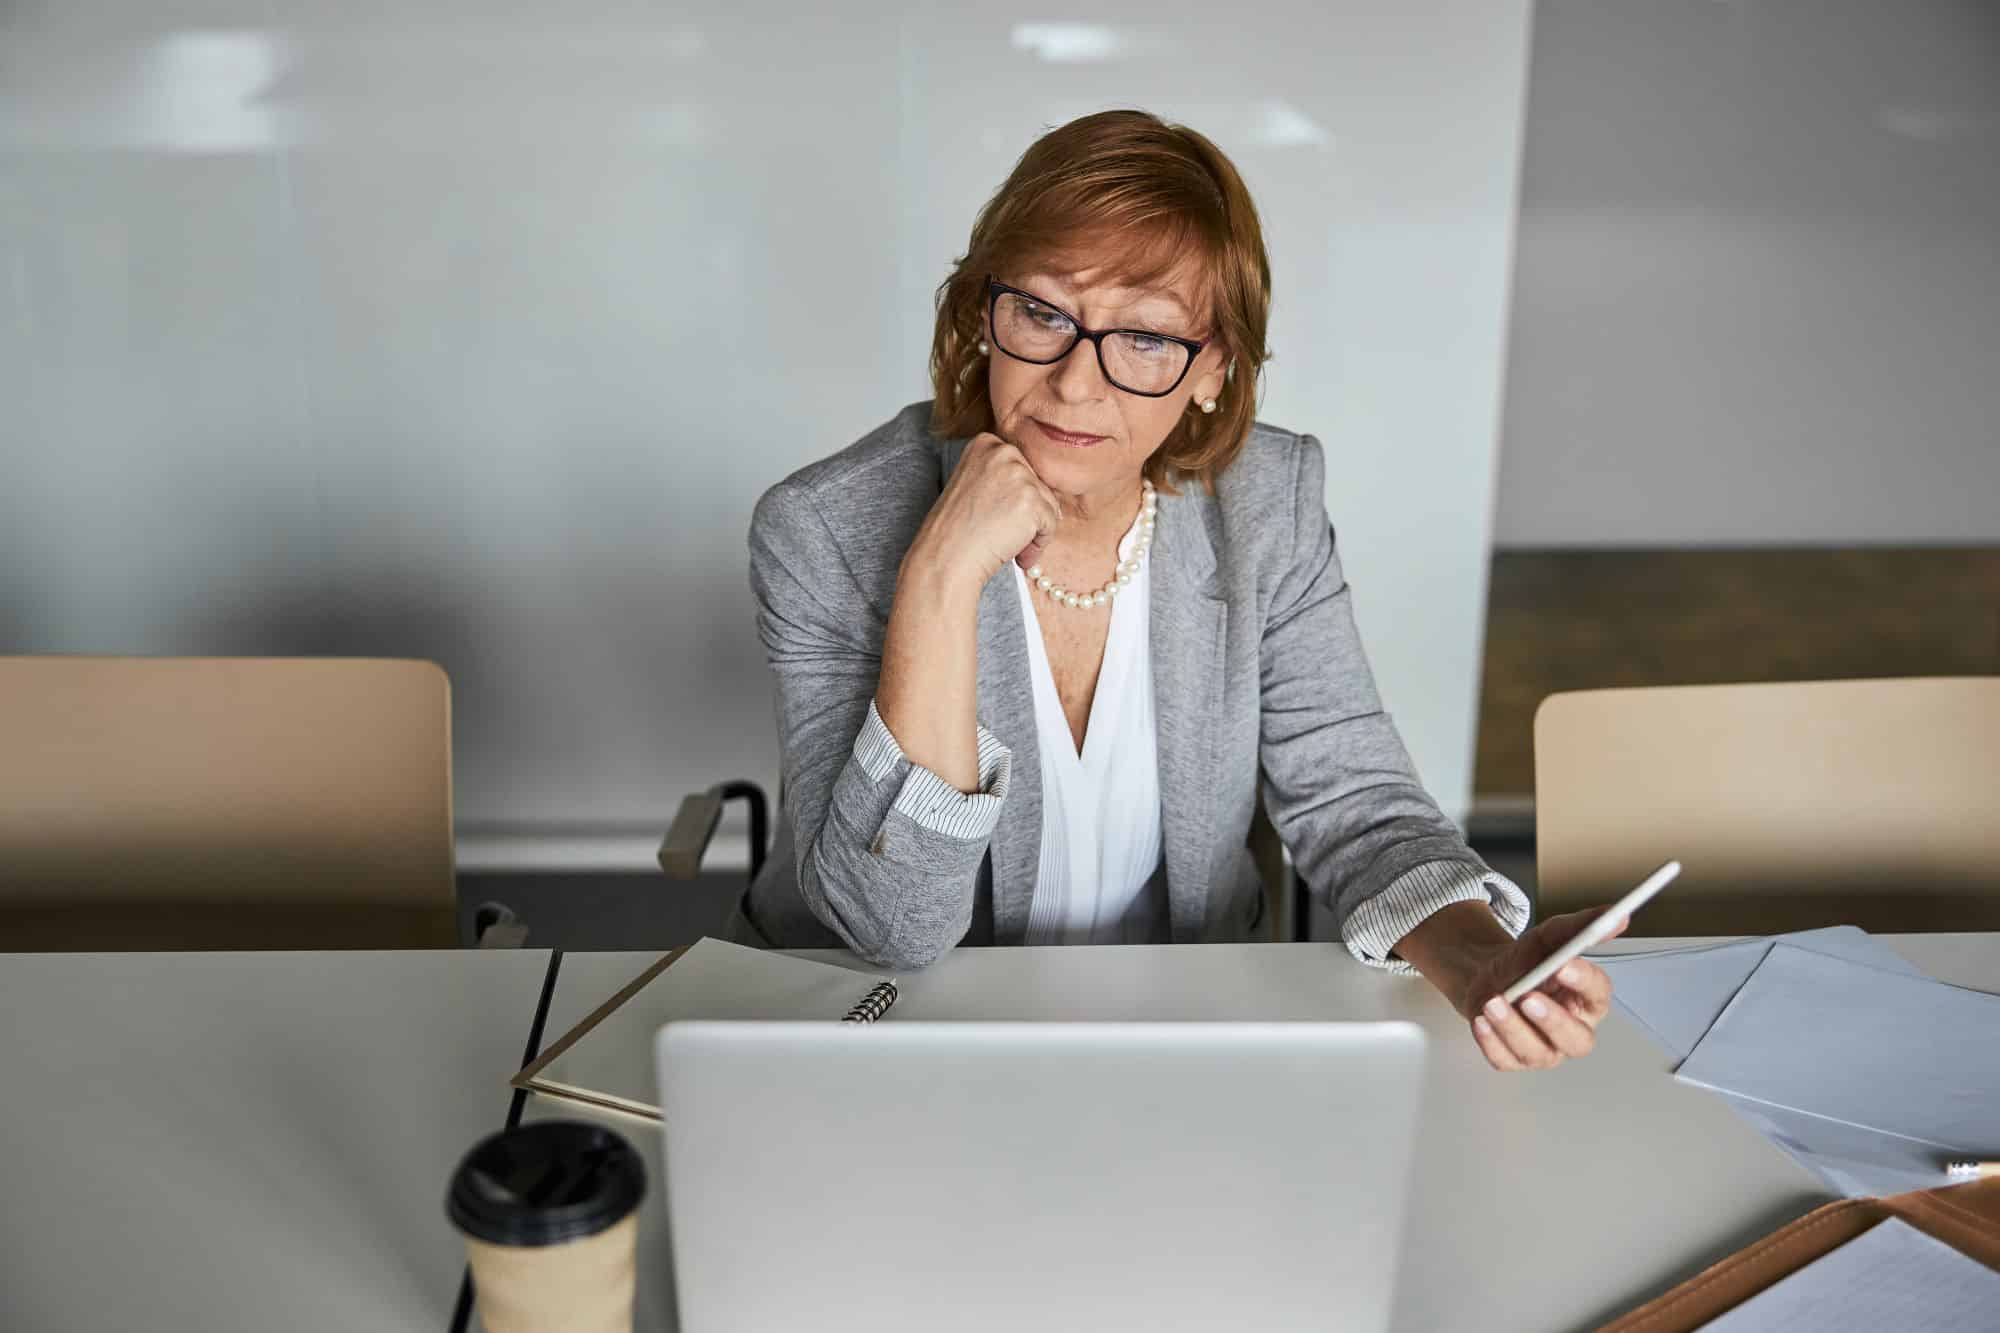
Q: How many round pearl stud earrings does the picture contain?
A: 2